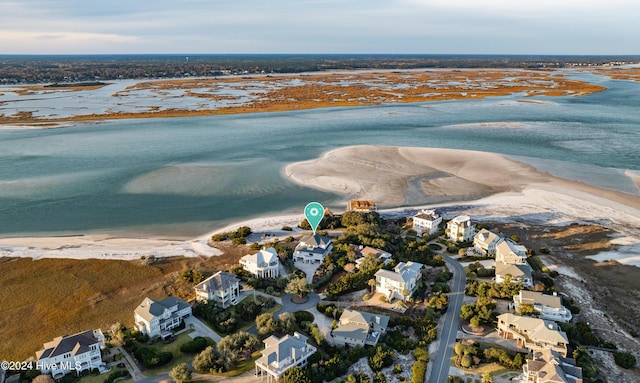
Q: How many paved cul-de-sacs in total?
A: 1